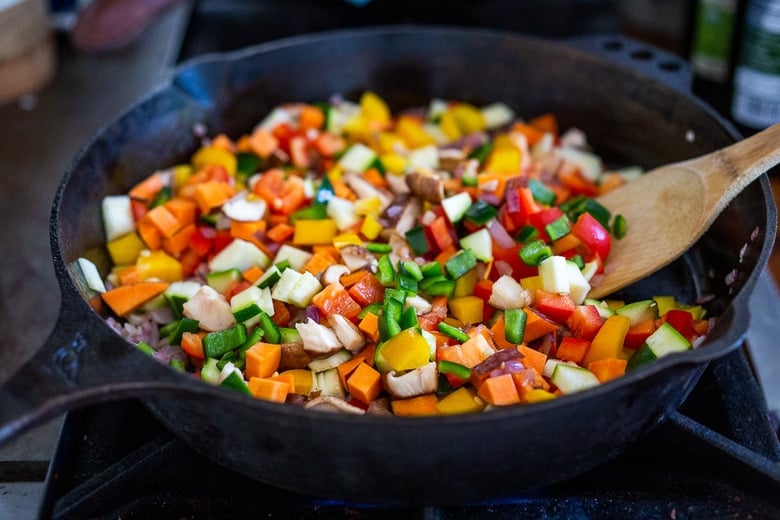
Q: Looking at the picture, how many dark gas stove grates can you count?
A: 1